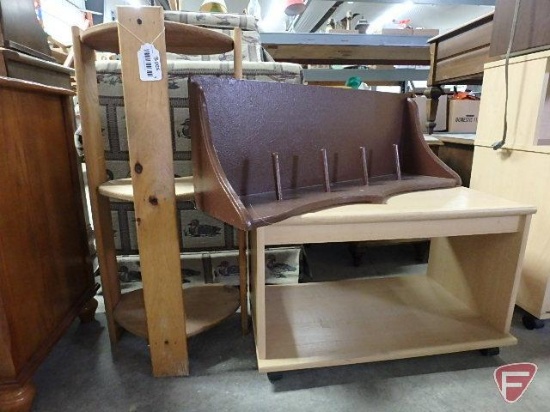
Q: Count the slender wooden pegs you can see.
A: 4